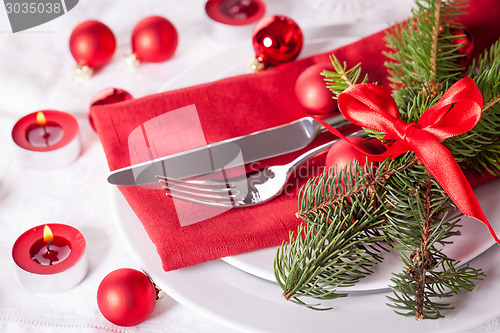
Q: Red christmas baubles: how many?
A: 8